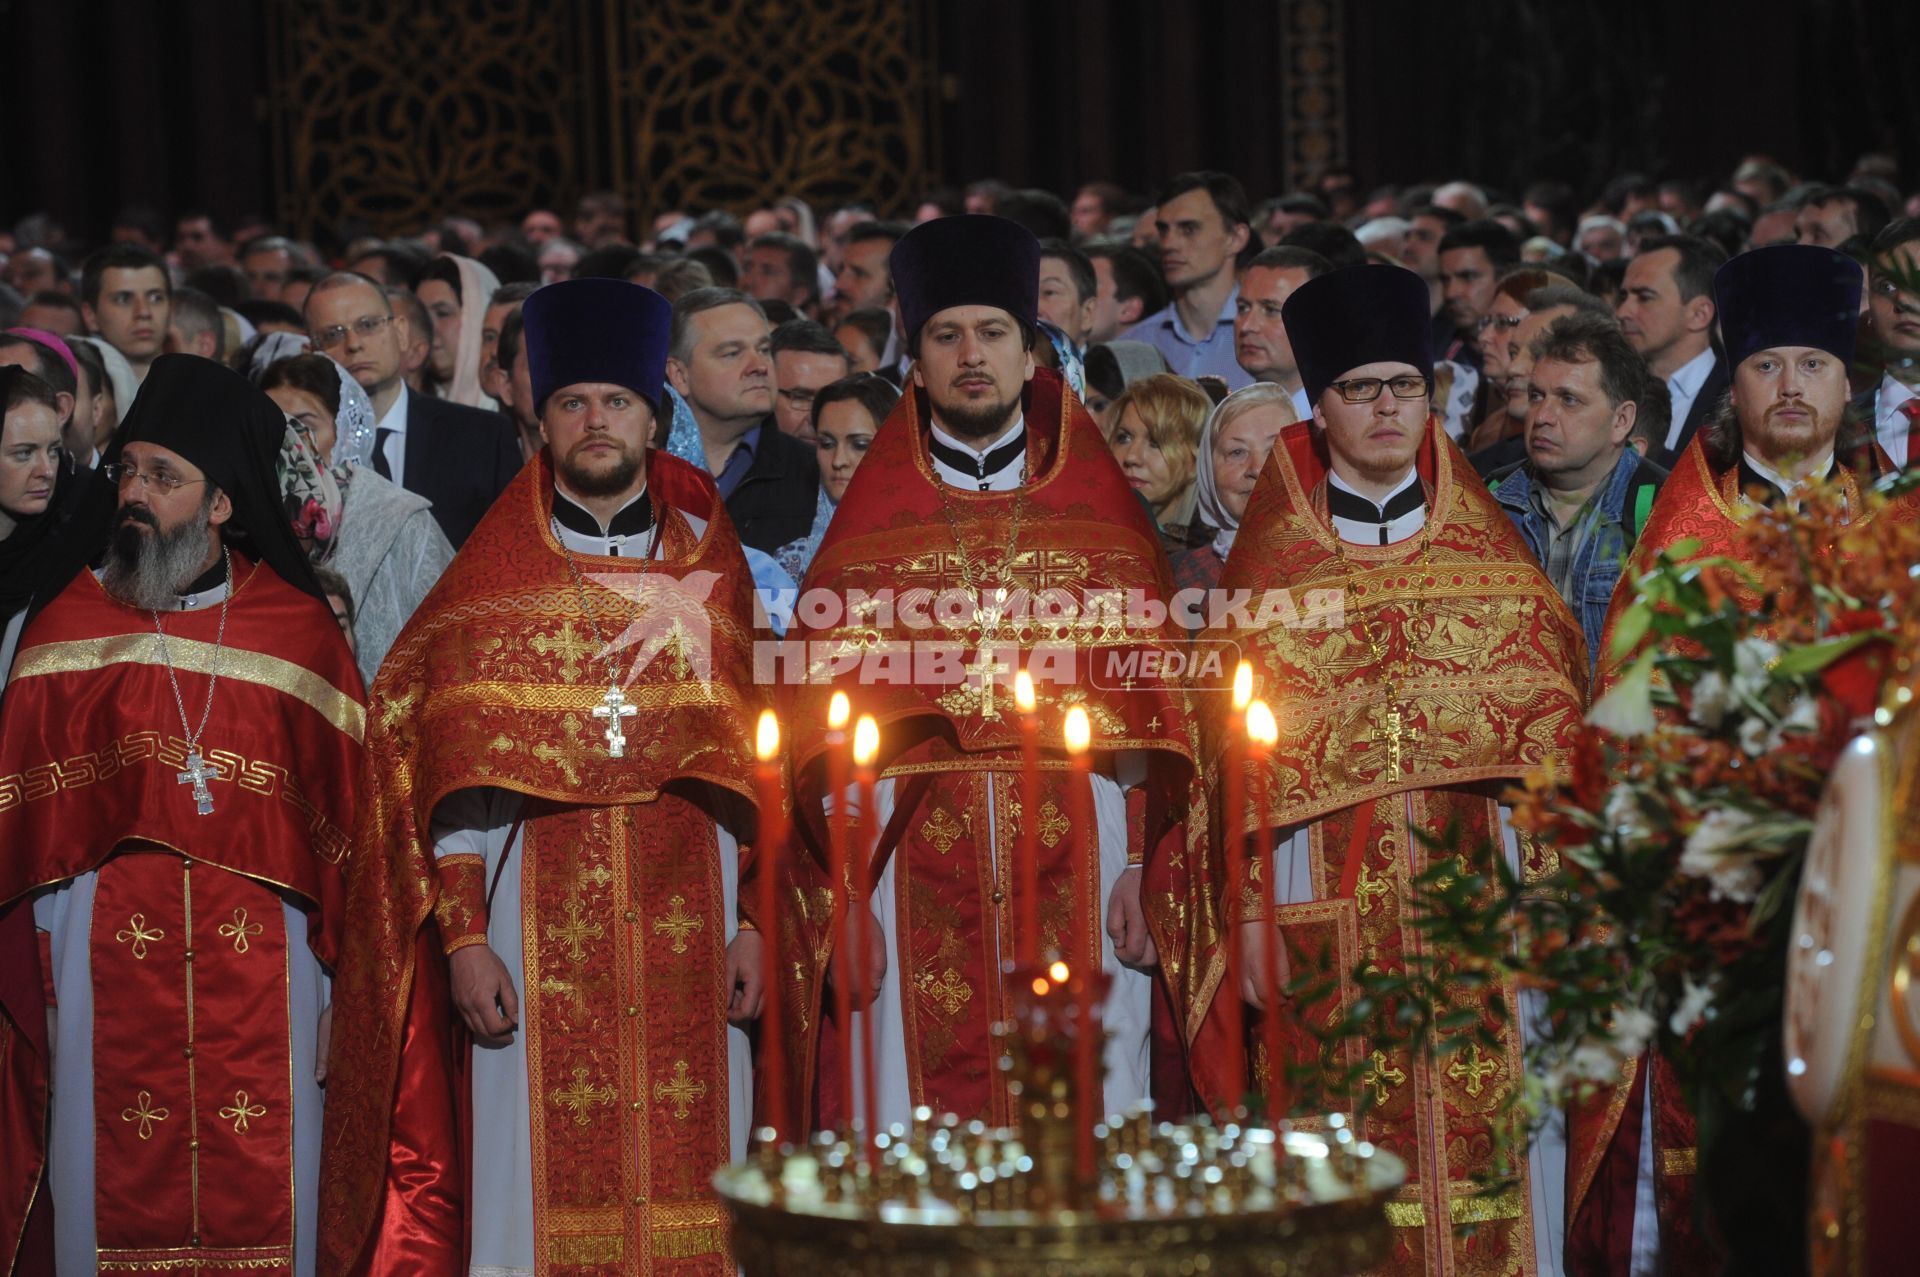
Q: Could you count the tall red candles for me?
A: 7